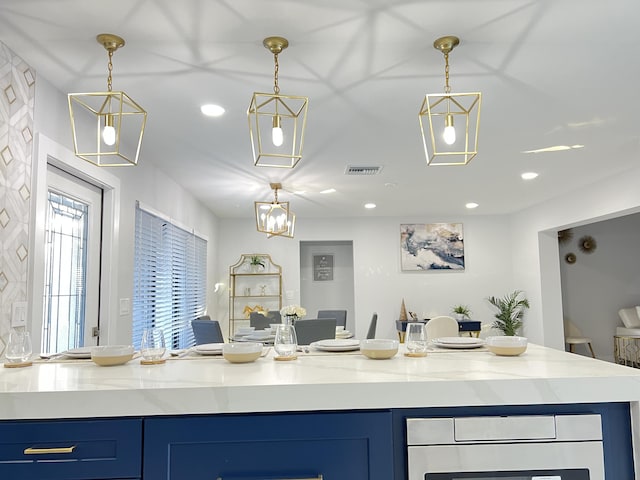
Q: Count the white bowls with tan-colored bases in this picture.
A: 4